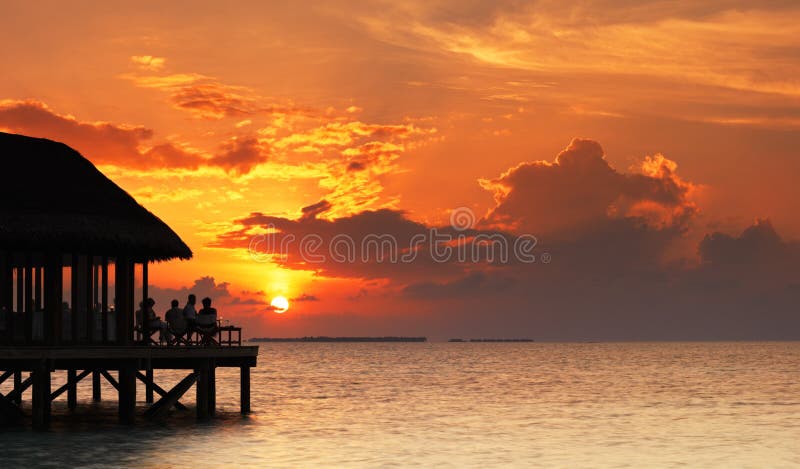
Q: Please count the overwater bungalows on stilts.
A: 1